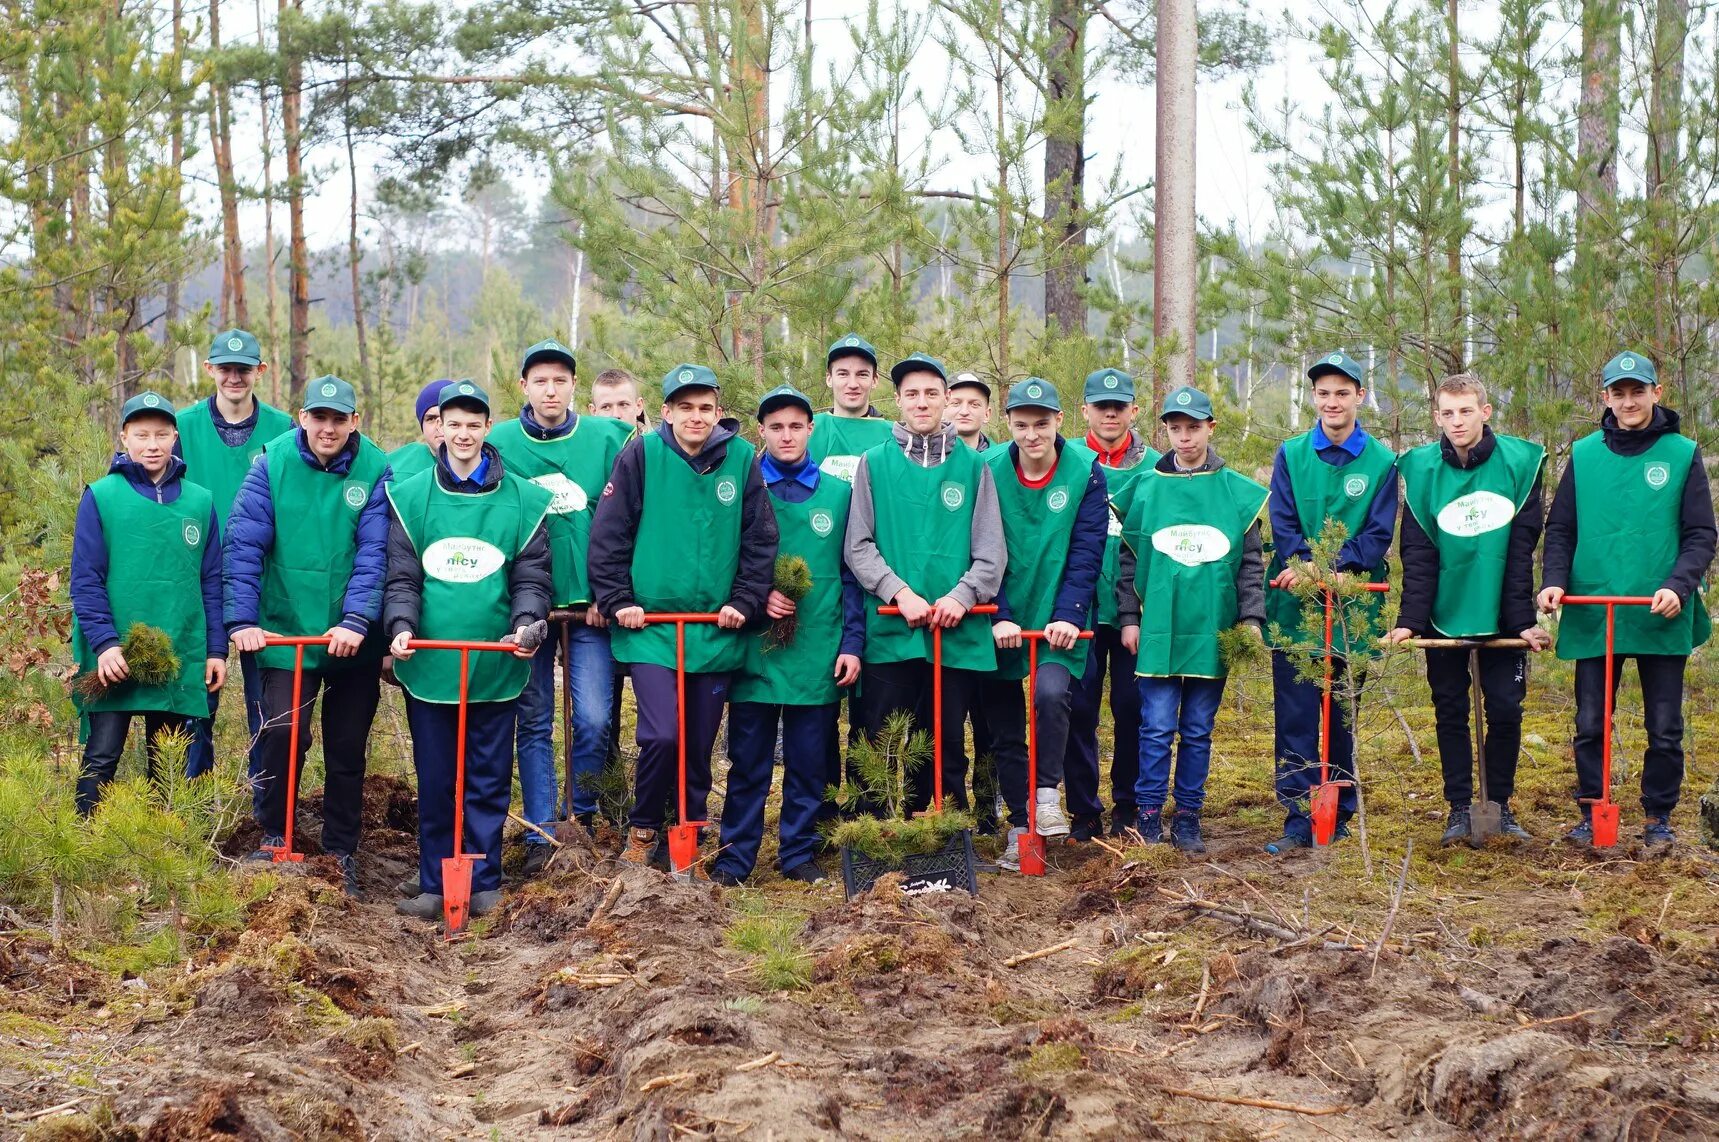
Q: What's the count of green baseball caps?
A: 14